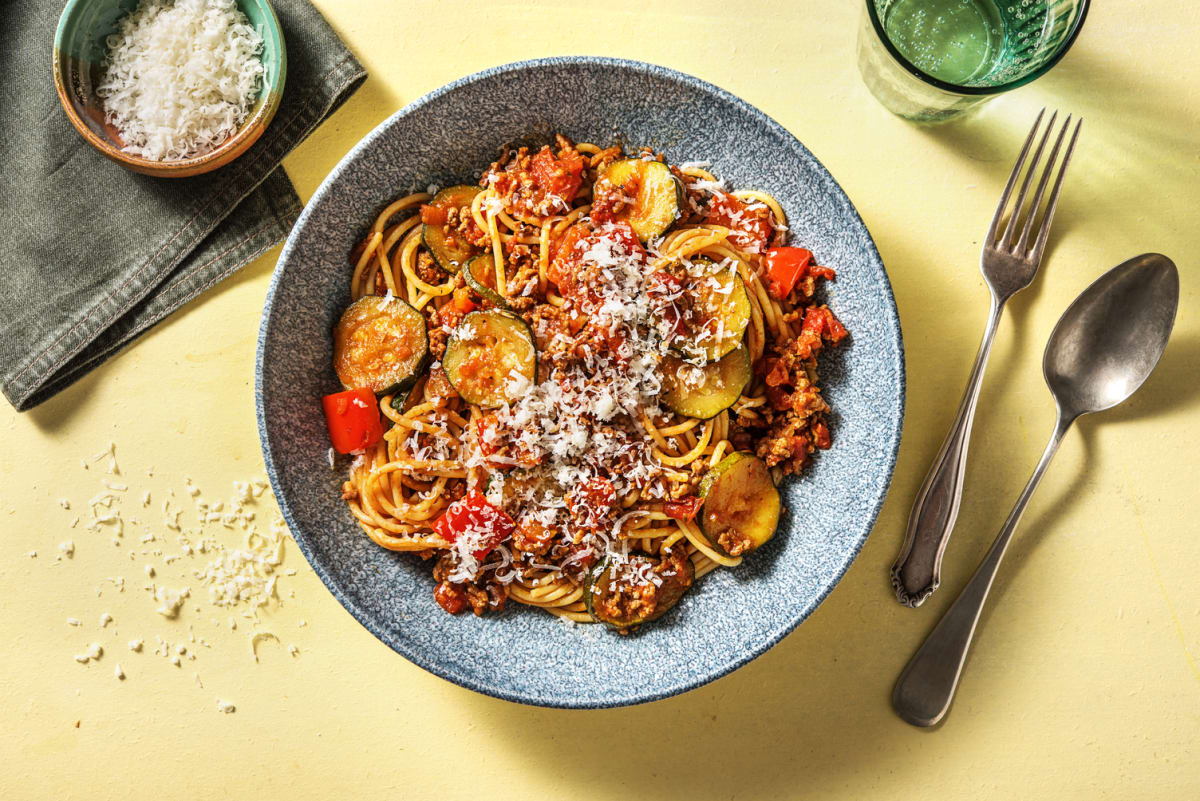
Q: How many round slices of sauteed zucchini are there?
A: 9